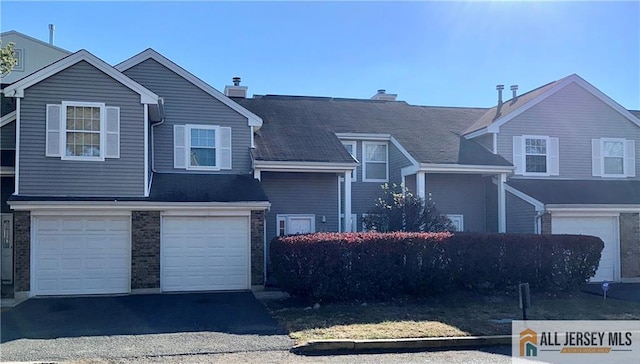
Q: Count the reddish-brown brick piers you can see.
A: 5